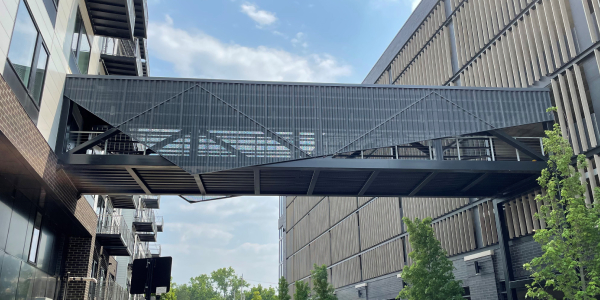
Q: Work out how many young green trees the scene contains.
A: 5